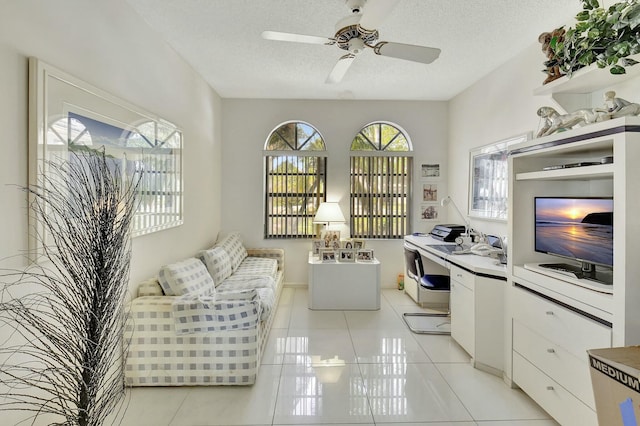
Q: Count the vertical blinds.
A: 2